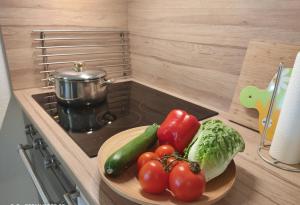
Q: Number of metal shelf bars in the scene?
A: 8